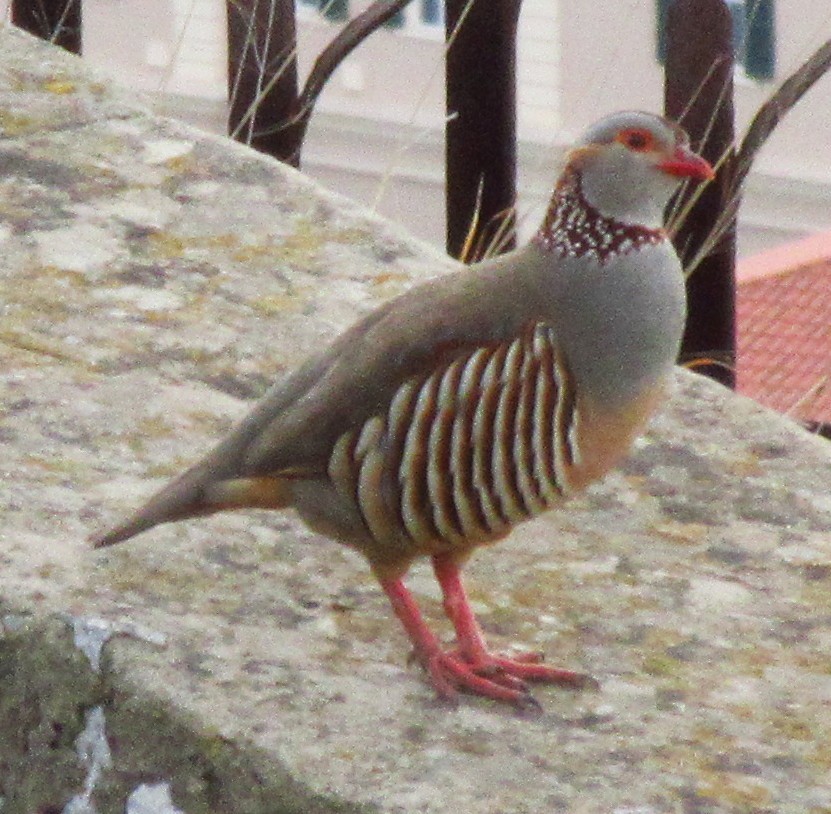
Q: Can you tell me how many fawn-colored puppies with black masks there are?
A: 0